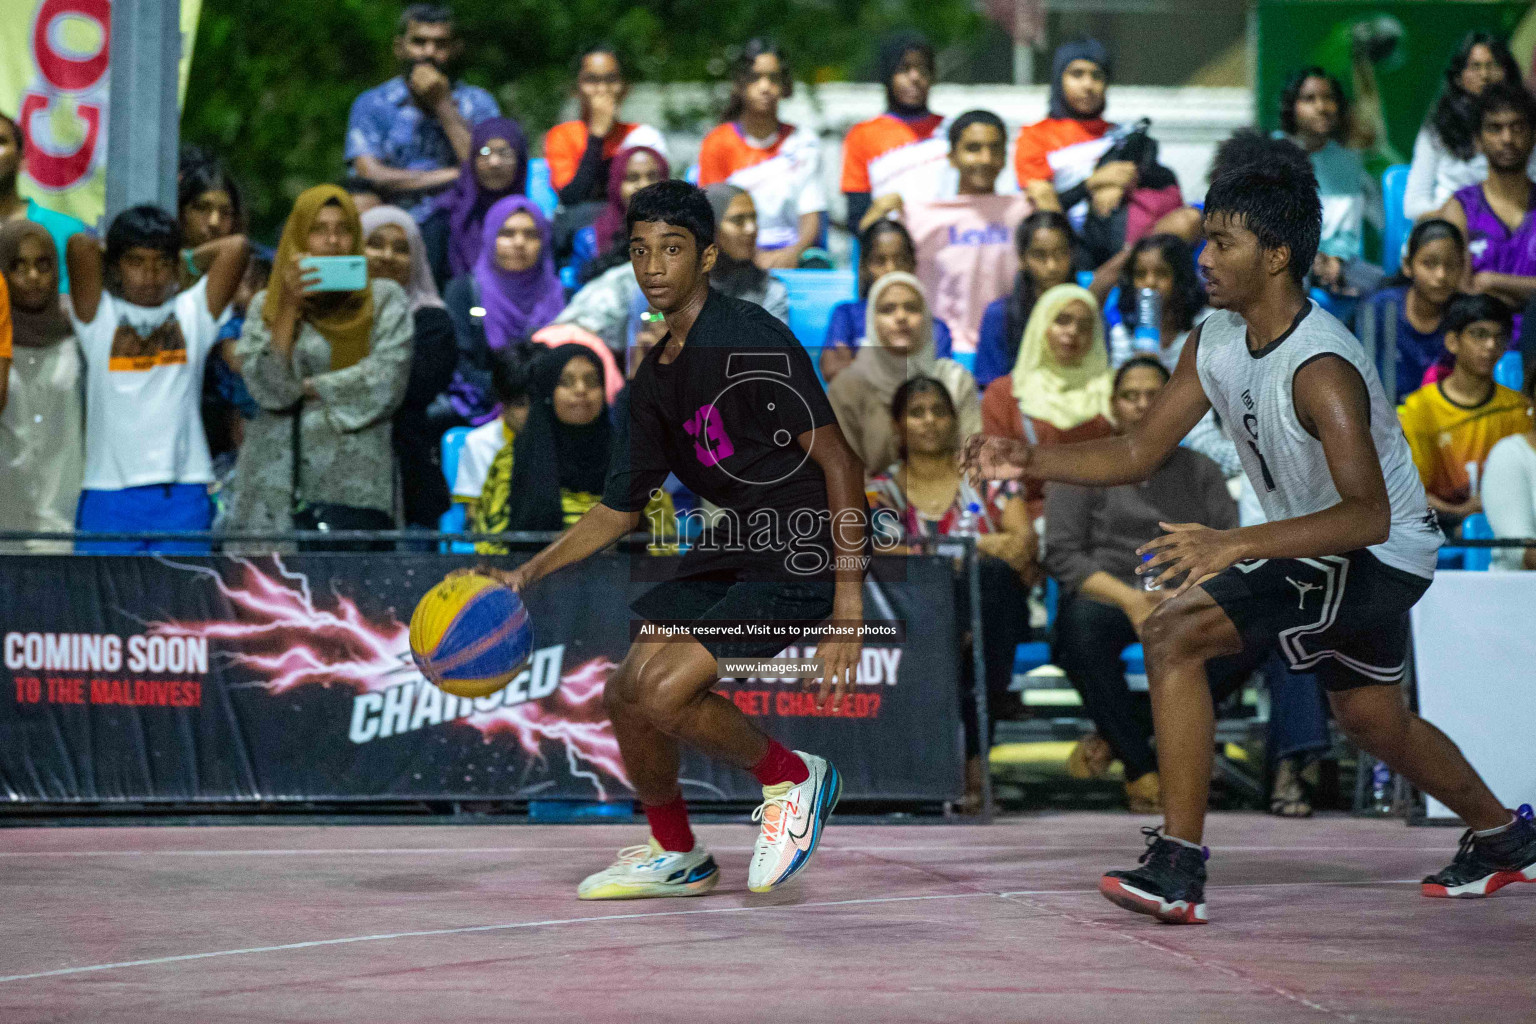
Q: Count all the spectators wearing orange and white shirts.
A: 4